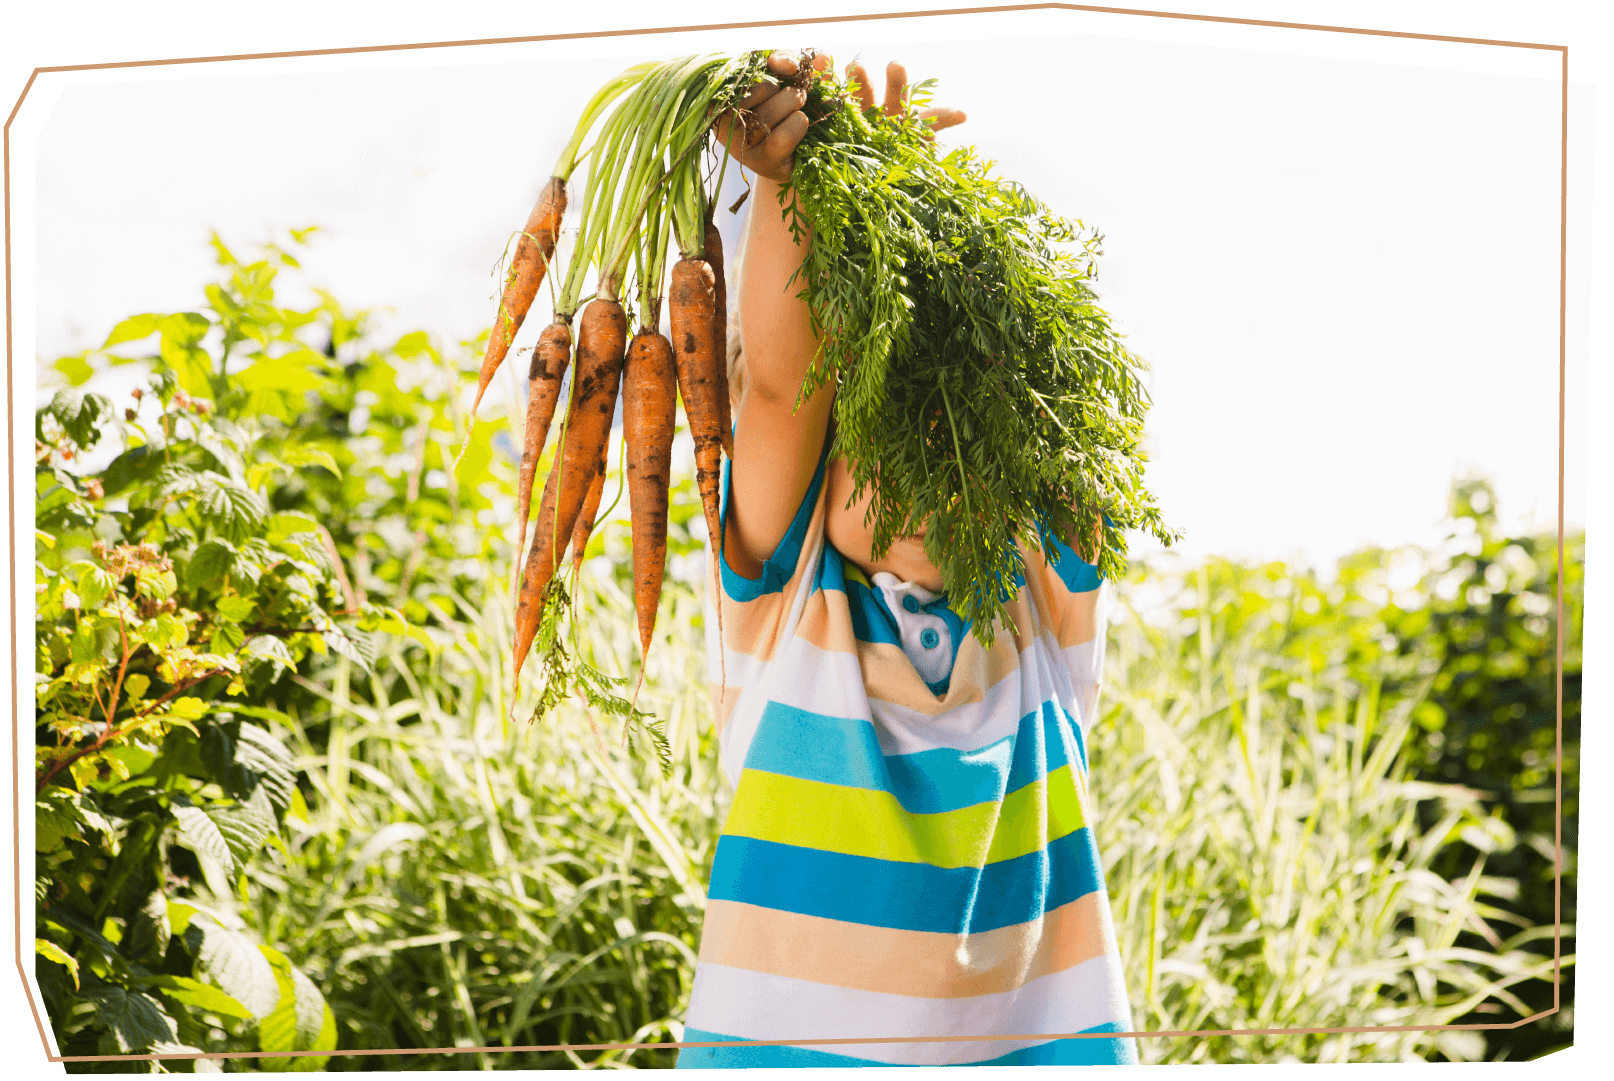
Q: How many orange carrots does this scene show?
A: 7